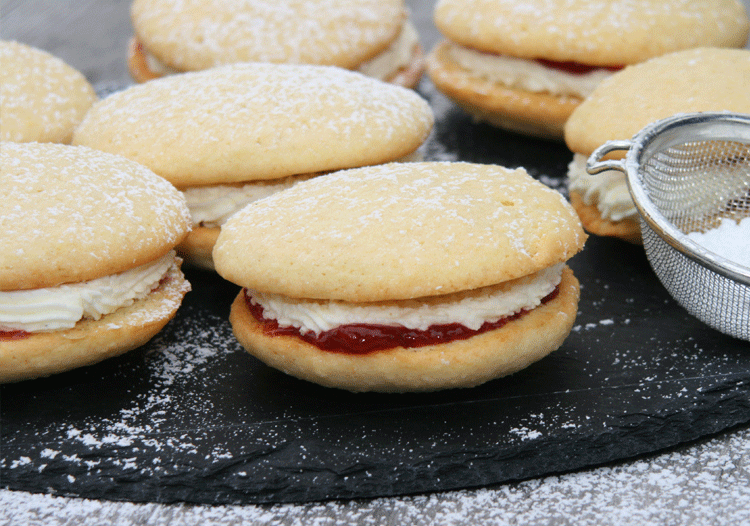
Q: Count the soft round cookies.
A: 7